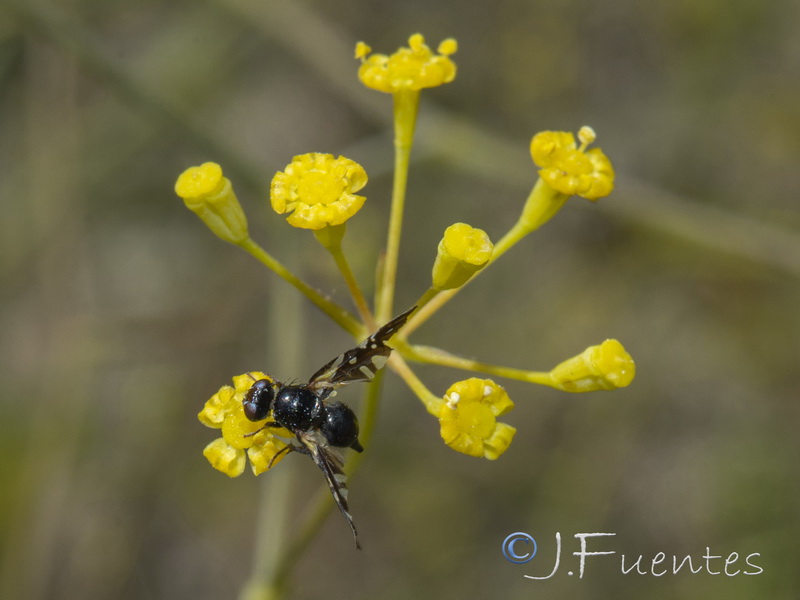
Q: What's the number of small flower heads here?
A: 8